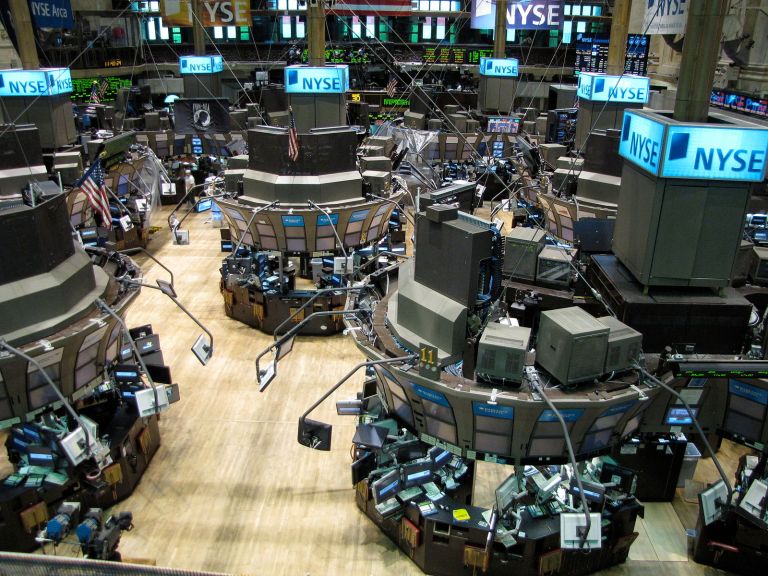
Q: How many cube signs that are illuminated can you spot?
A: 6